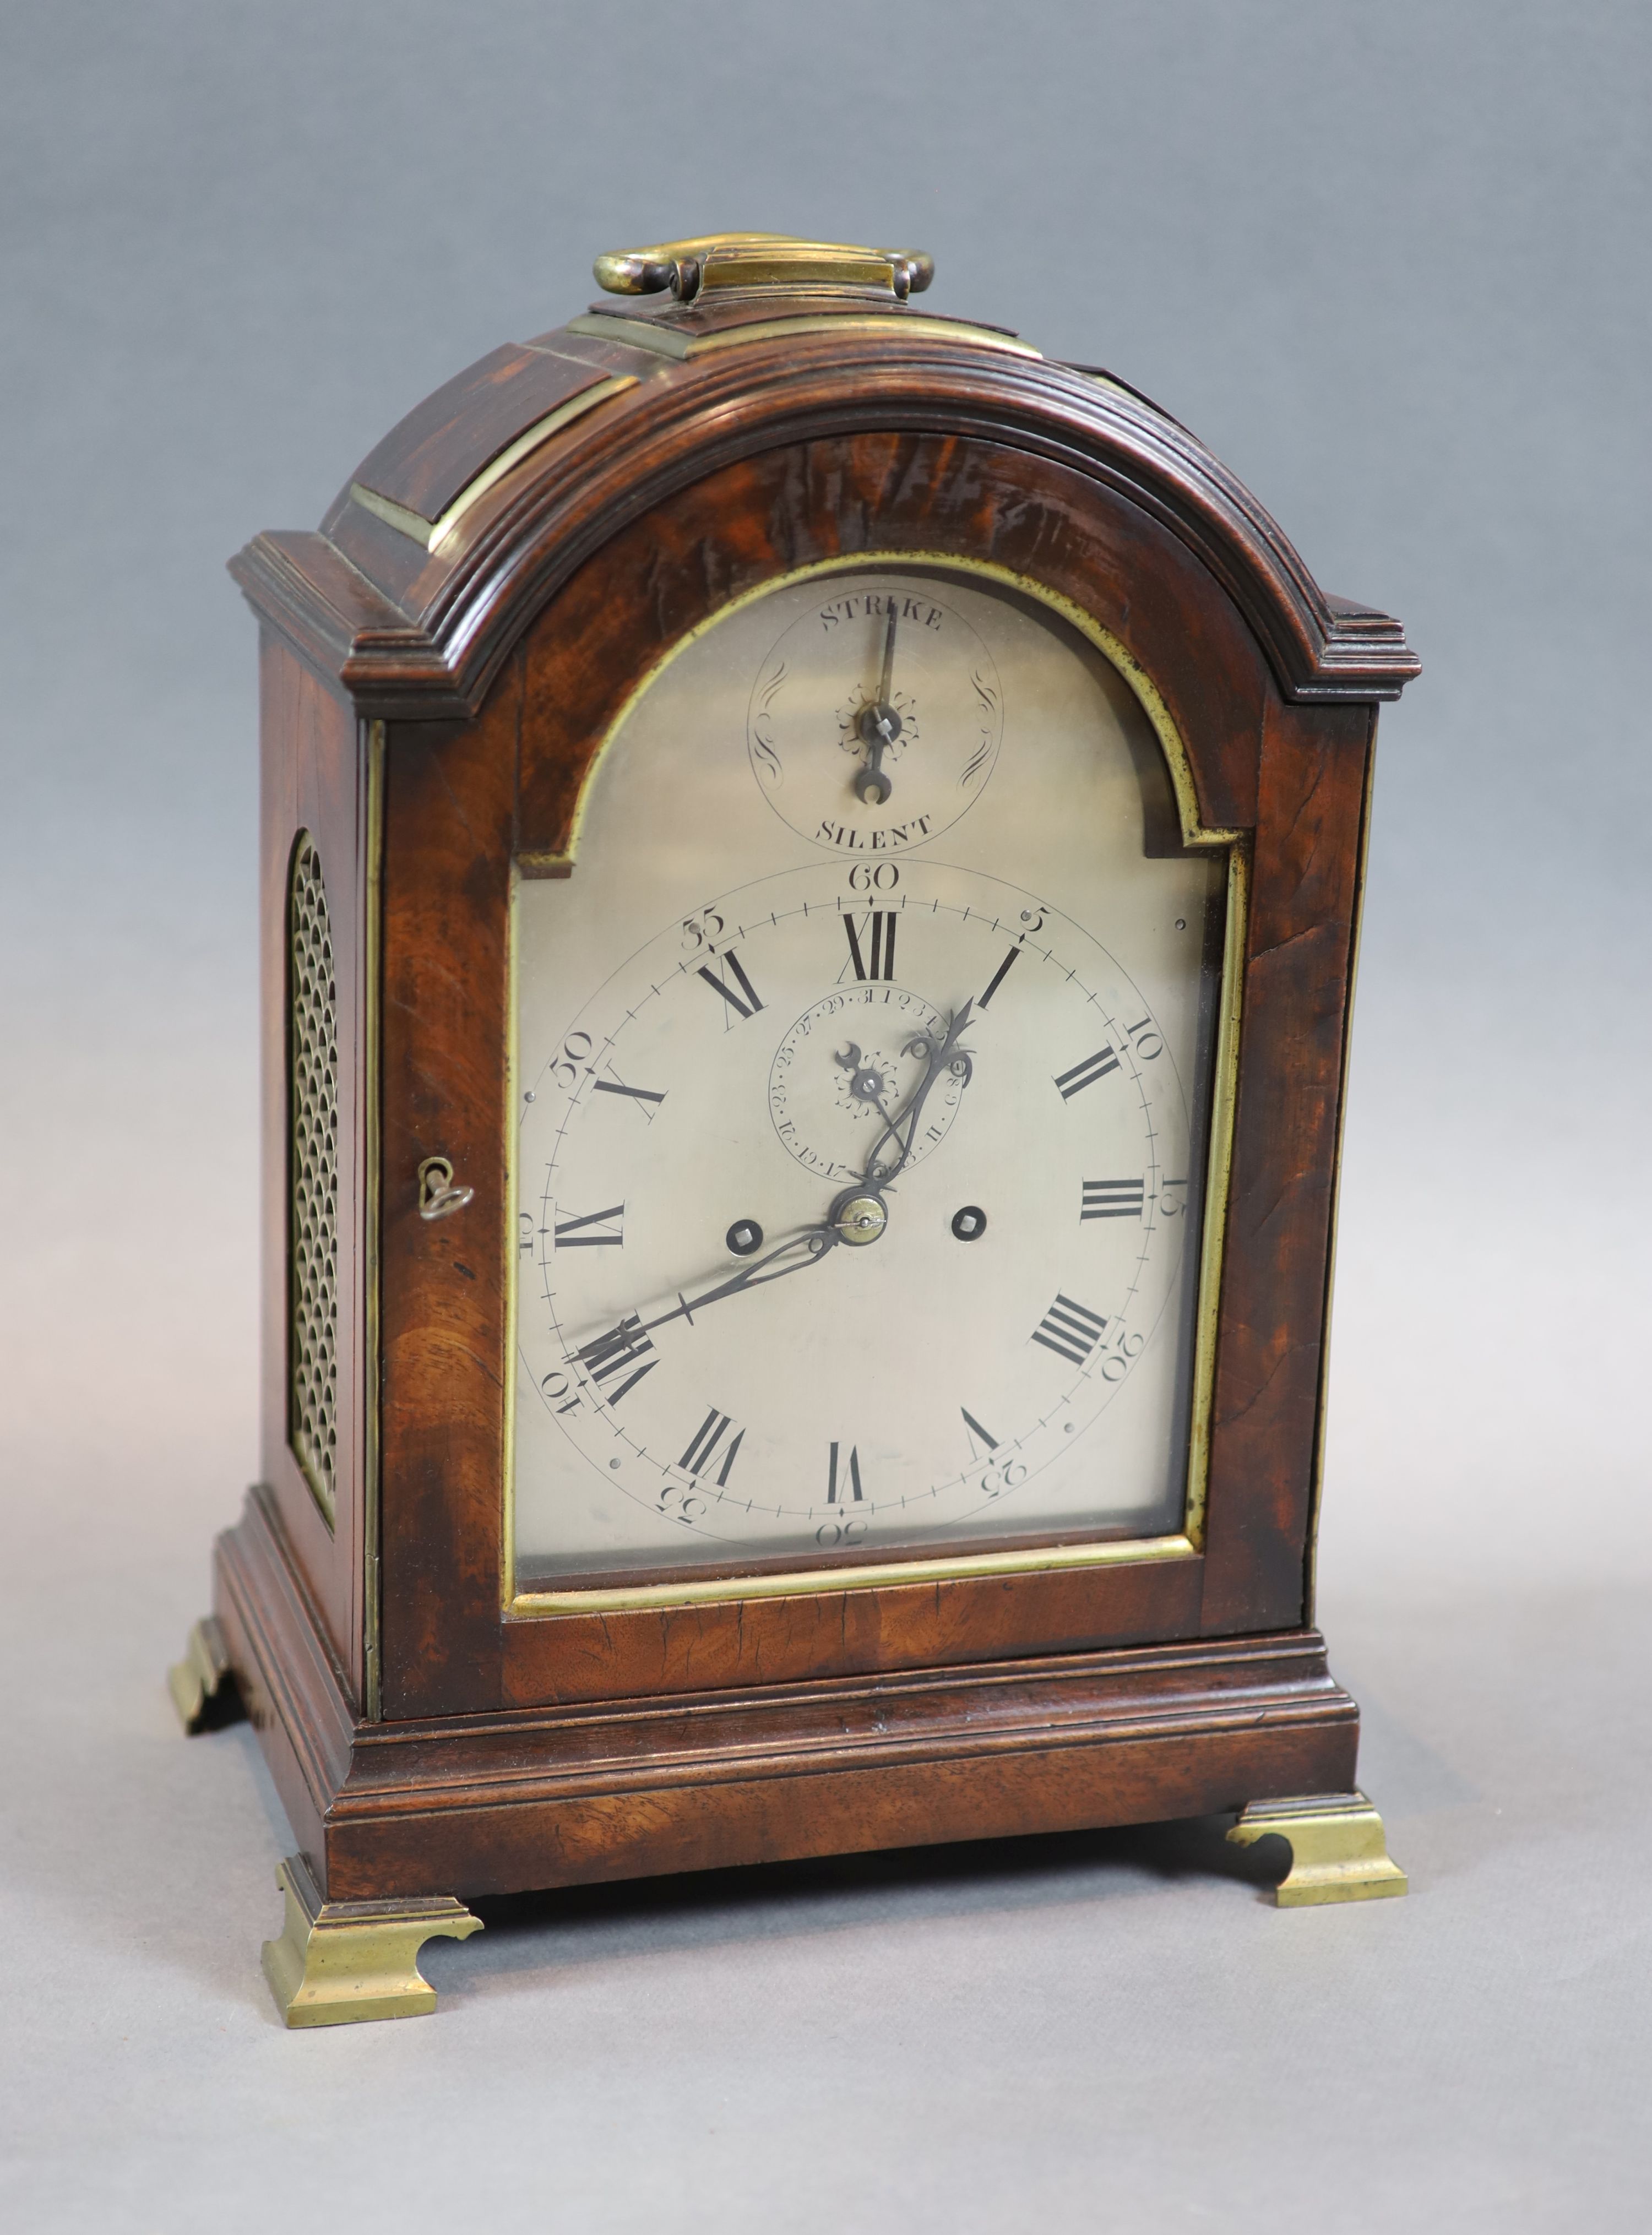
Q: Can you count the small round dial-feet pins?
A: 6